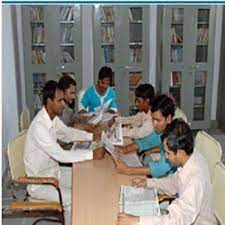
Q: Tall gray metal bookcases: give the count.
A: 3